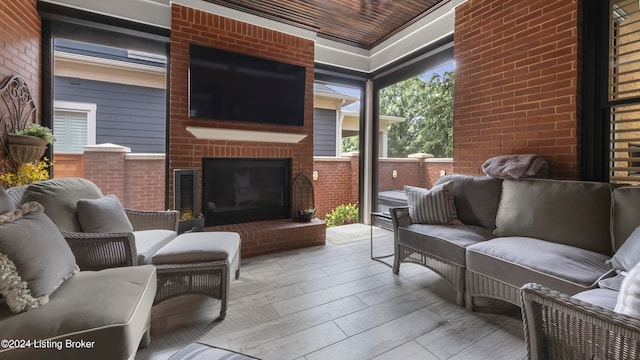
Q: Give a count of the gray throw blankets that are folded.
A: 1